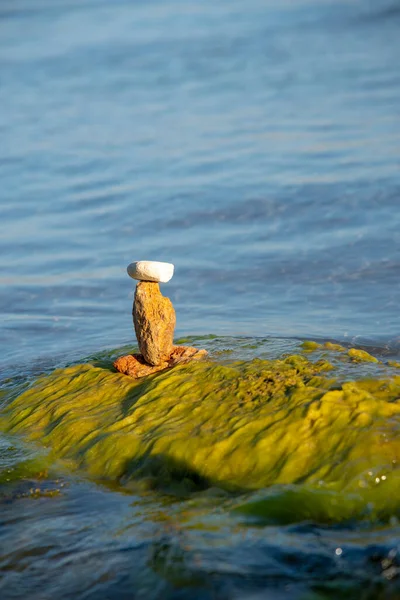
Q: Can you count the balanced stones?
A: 3